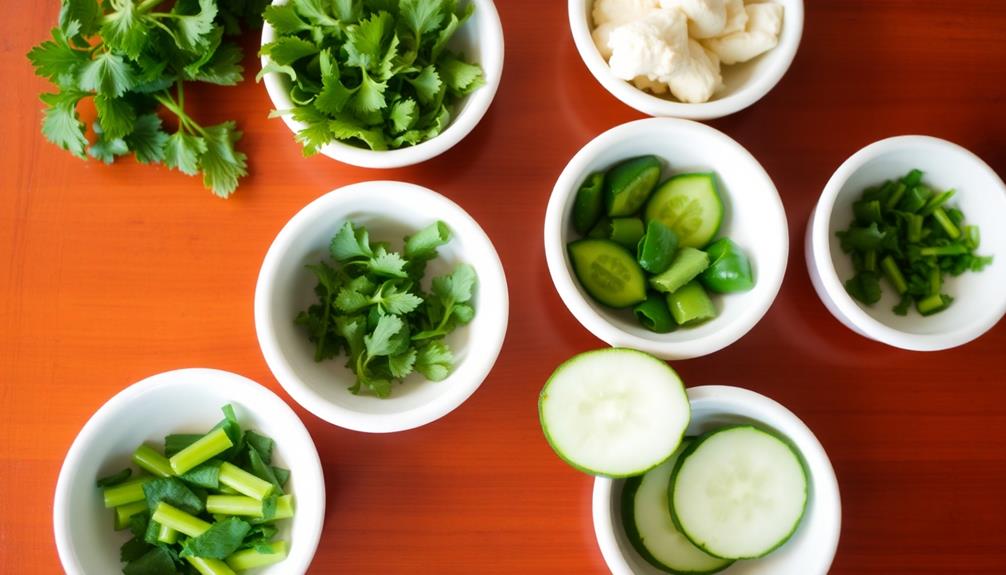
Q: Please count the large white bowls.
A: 6